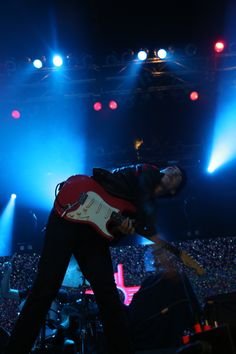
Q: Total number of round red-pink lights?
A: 5